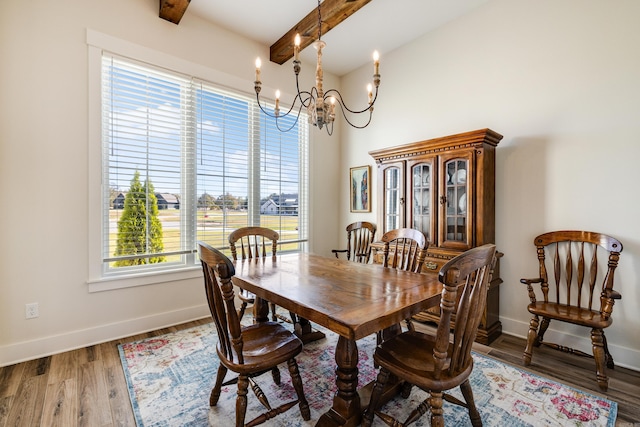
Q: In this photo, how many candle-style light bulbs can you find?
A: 6